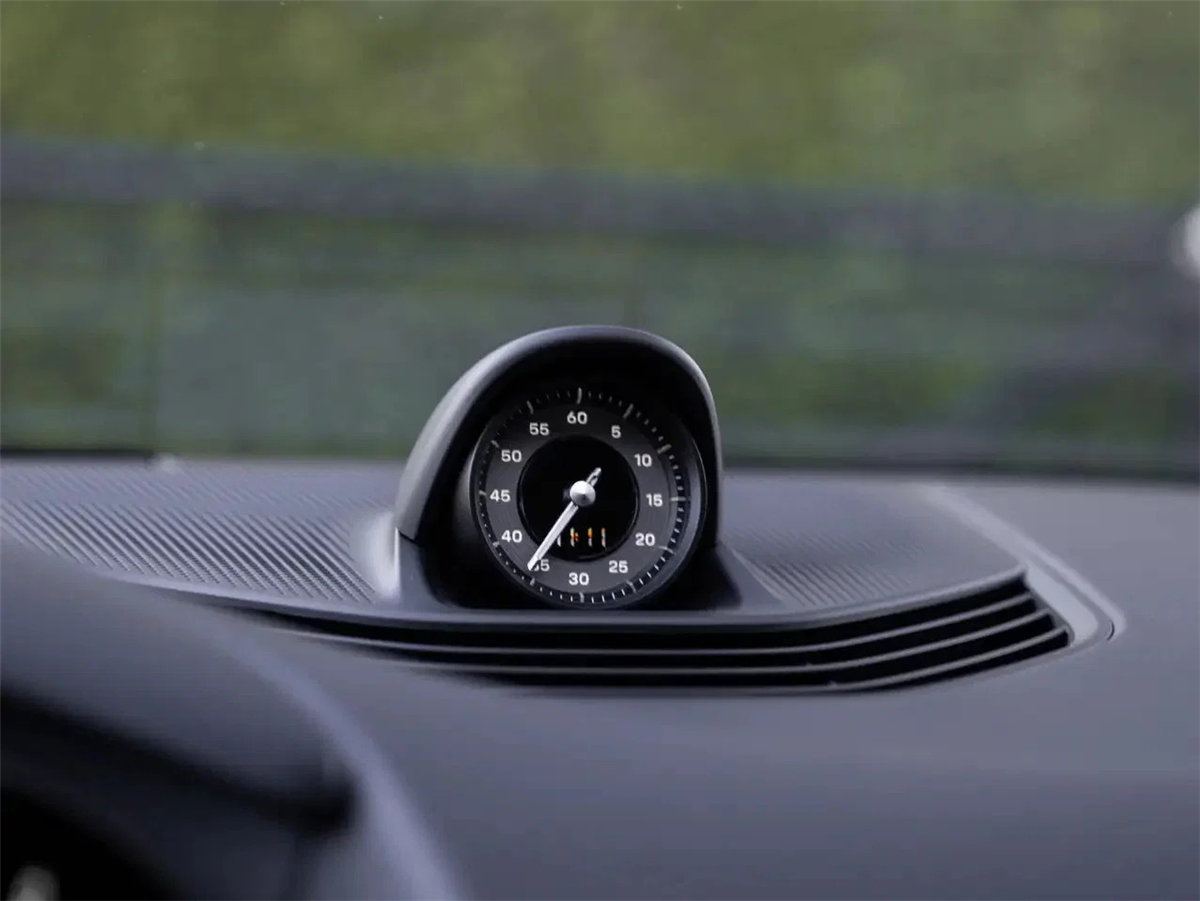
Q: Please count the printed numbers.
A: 12